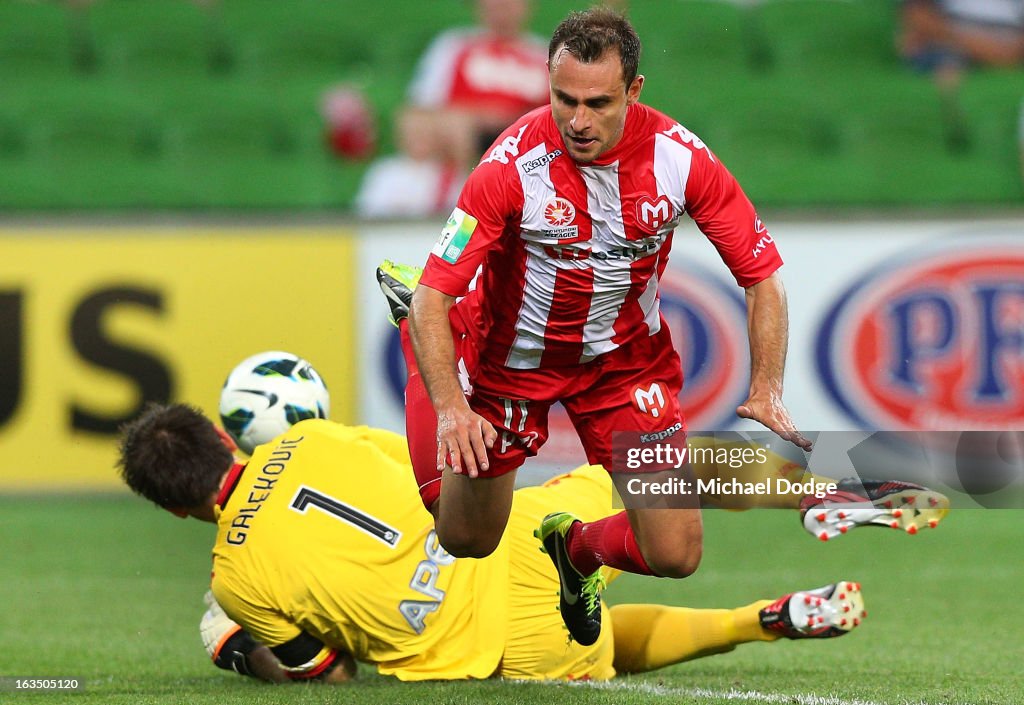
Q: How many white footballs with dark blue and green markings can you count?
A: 1